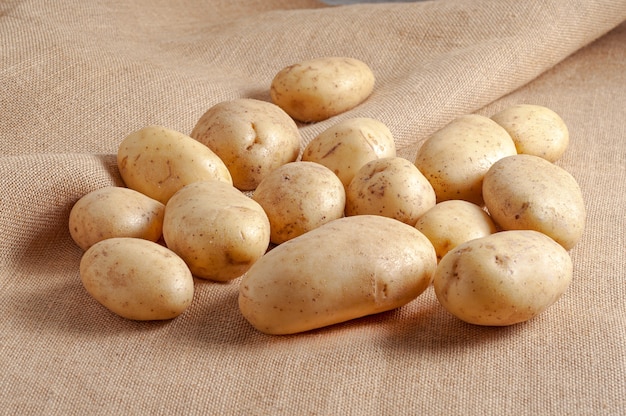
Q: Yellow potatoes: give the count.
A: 15